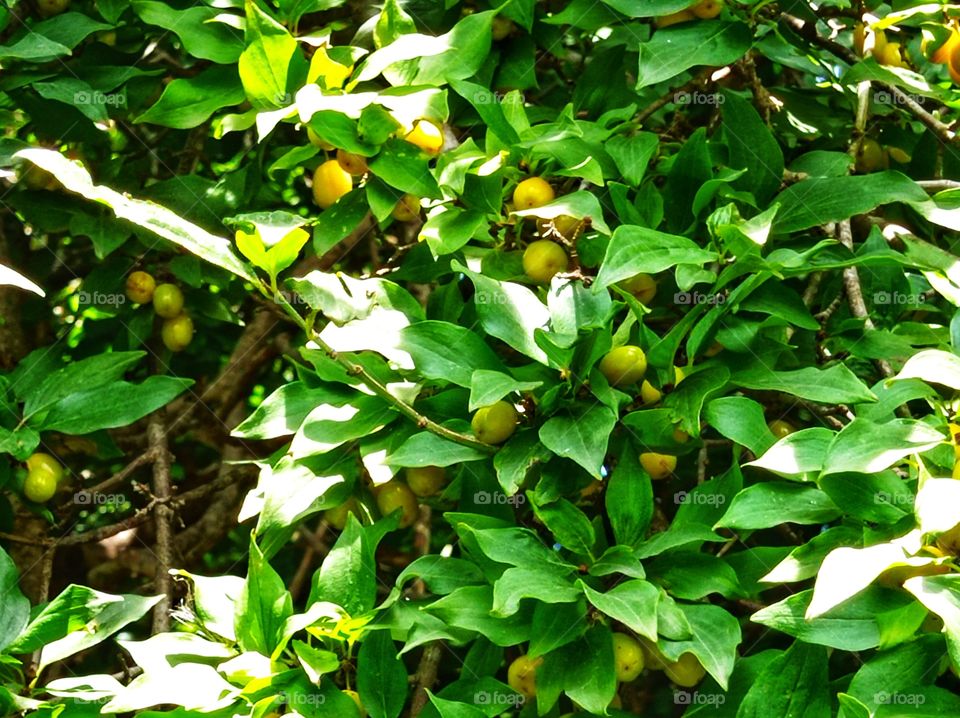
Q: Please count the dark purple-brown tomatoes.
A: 0